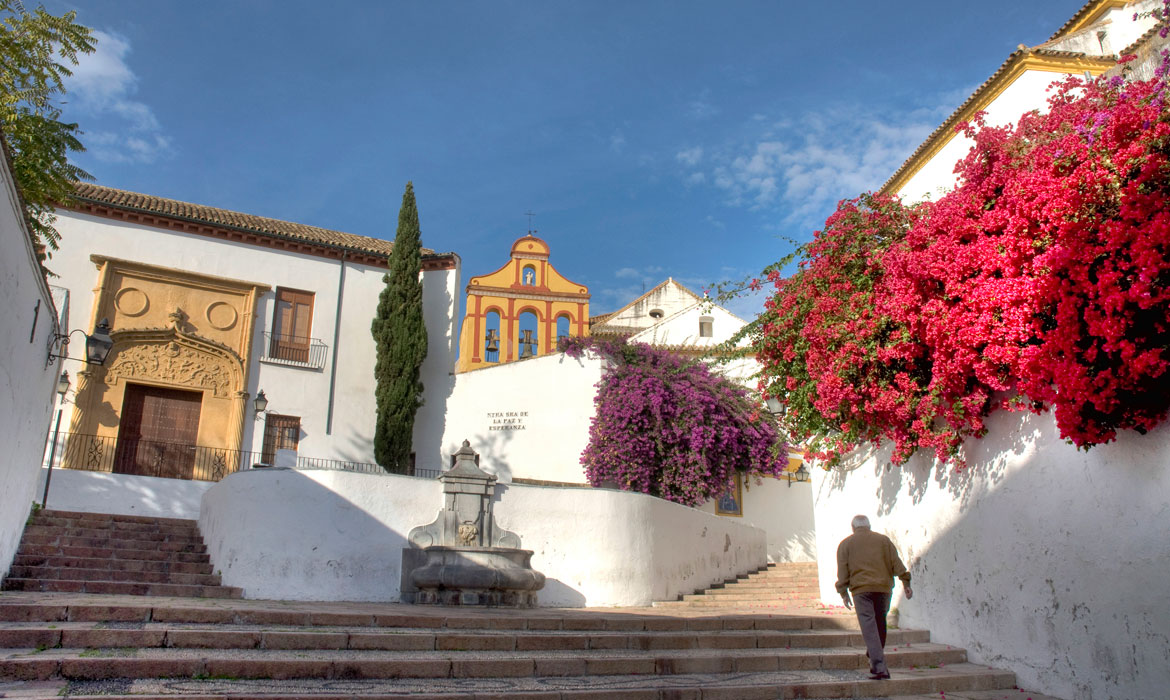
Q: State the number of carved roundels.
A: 2